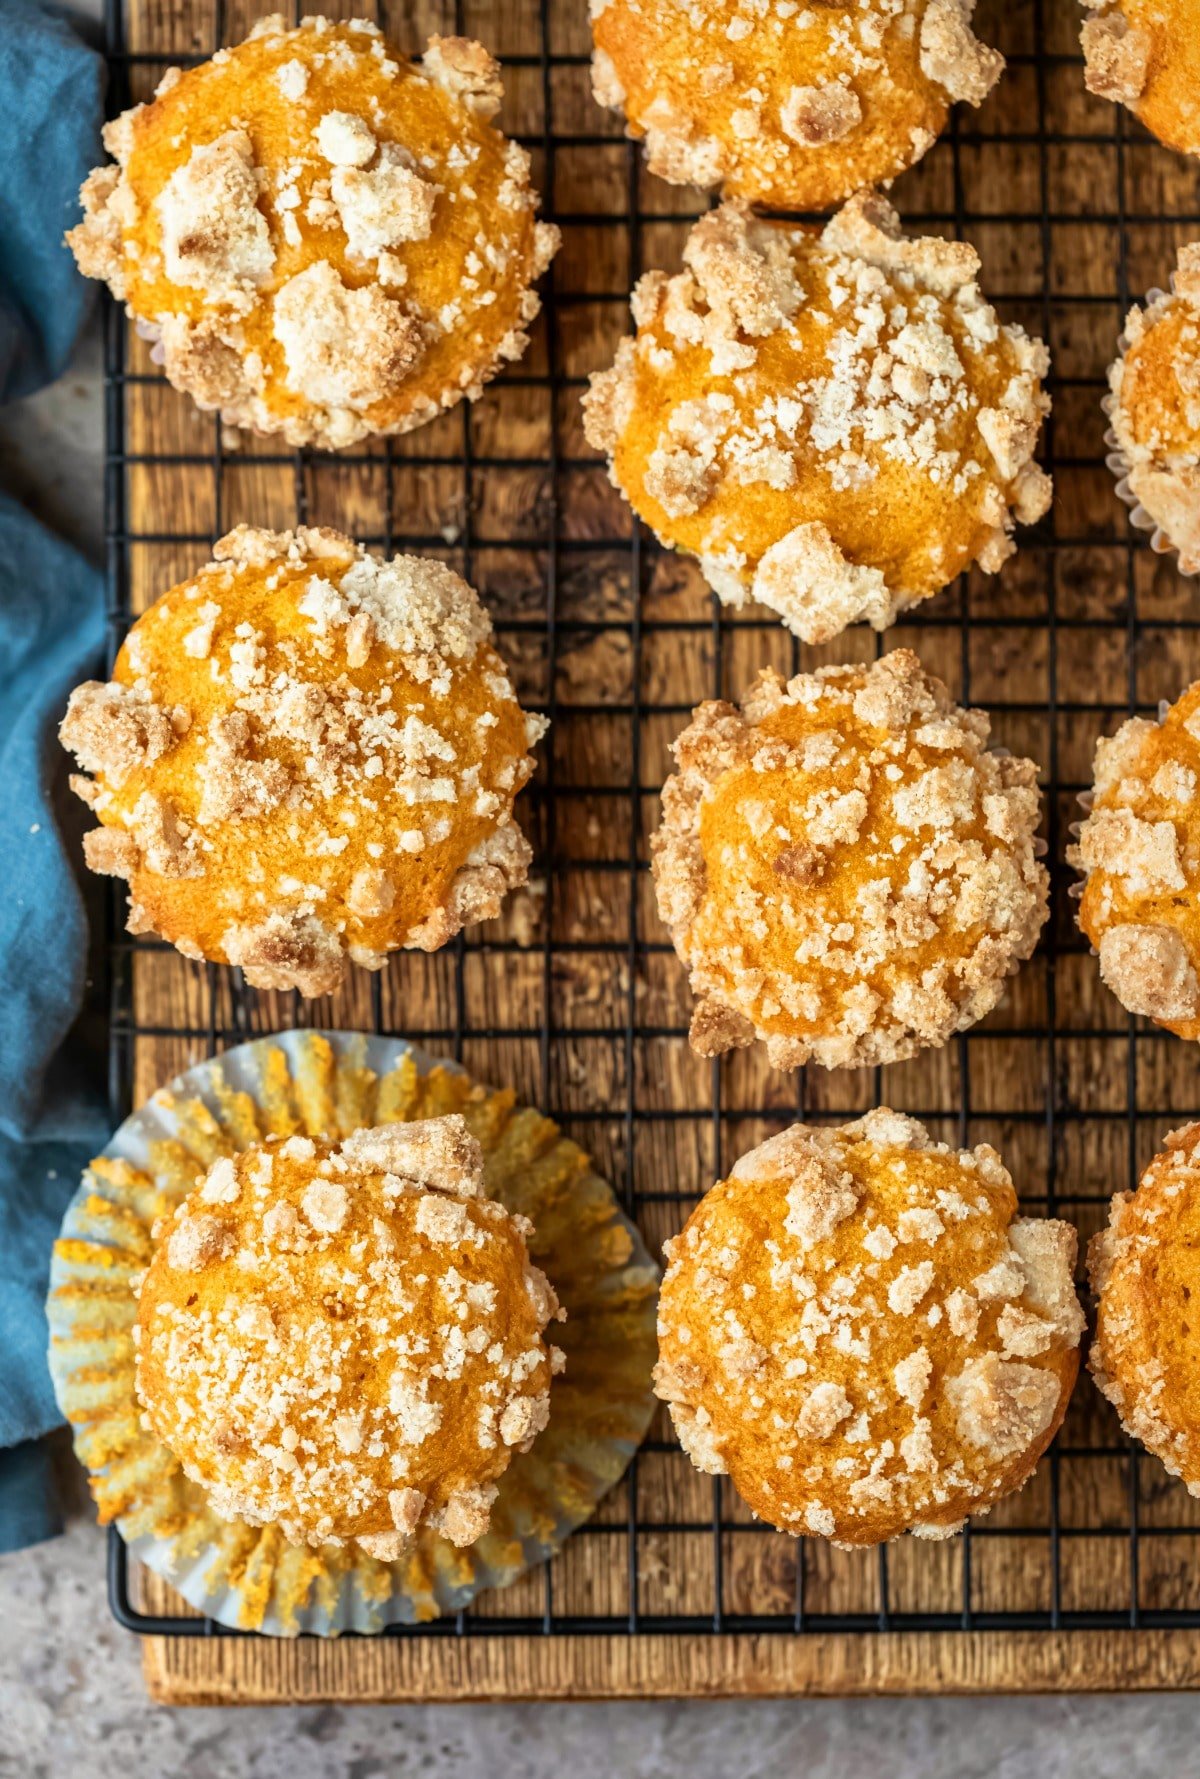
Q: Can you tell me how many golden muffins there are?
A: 11